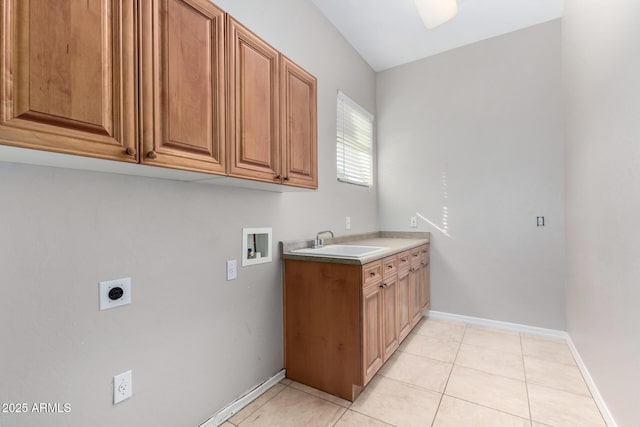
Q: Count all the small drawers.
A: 5